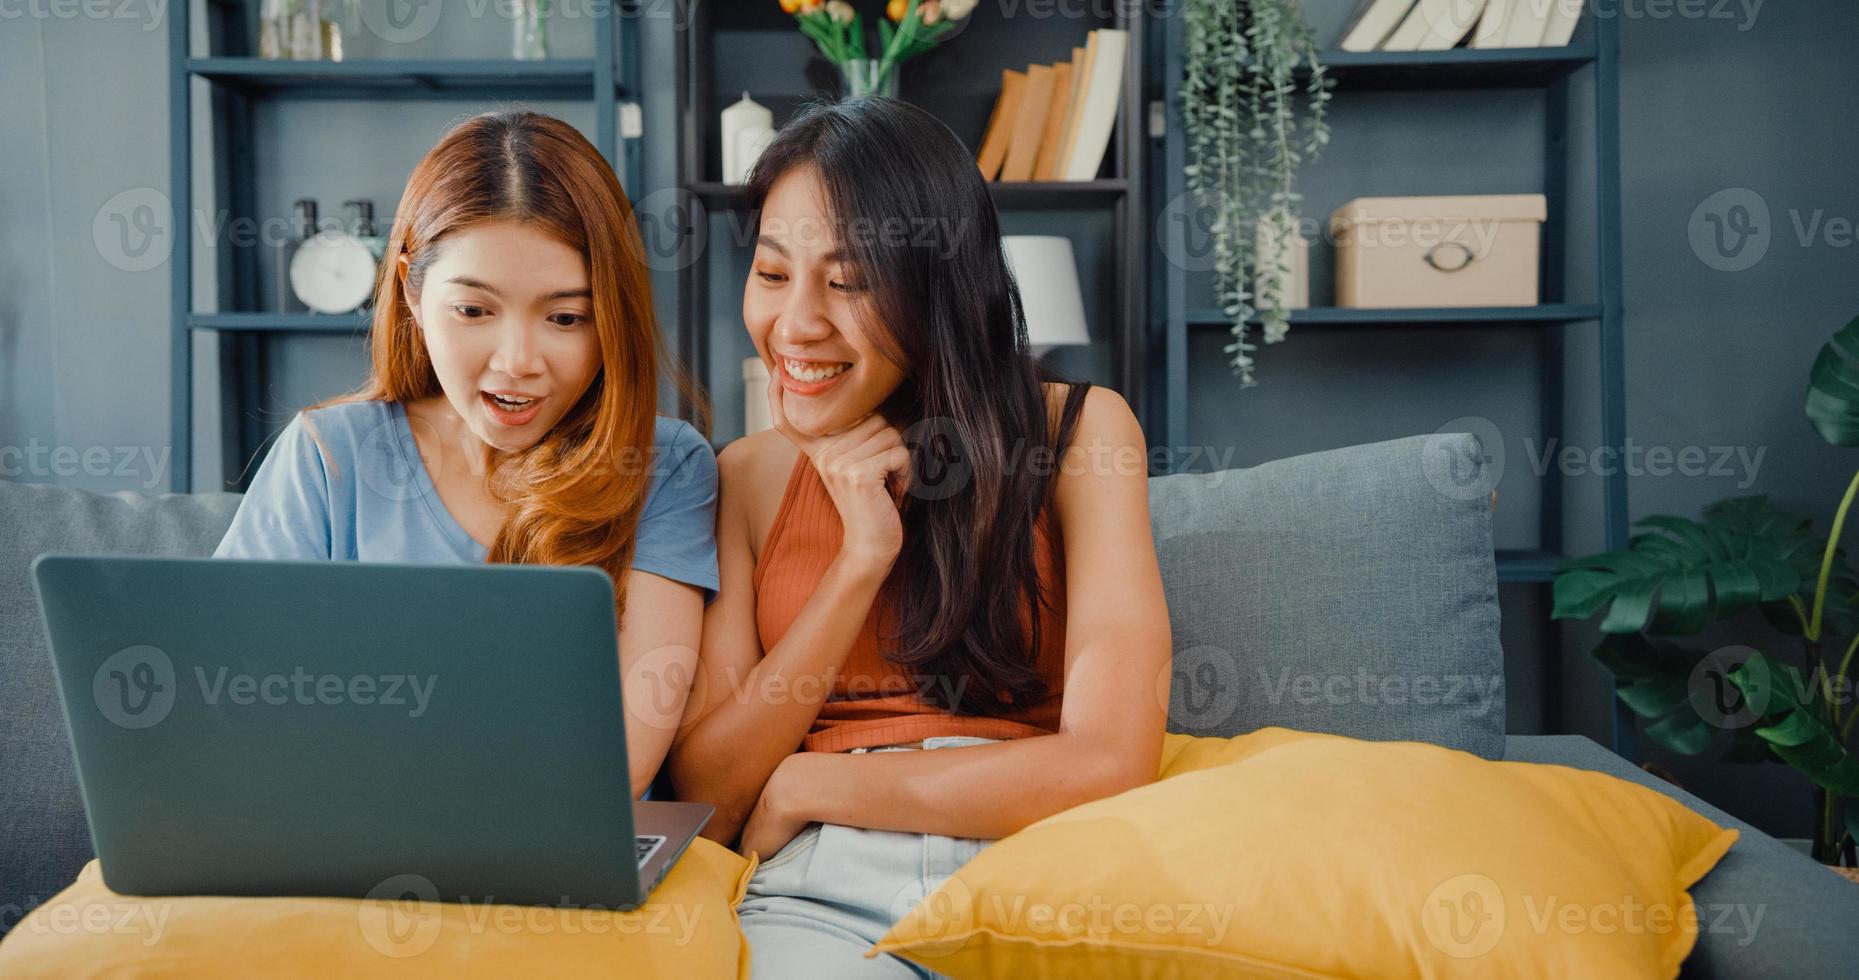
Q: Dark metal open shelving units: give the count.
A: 3